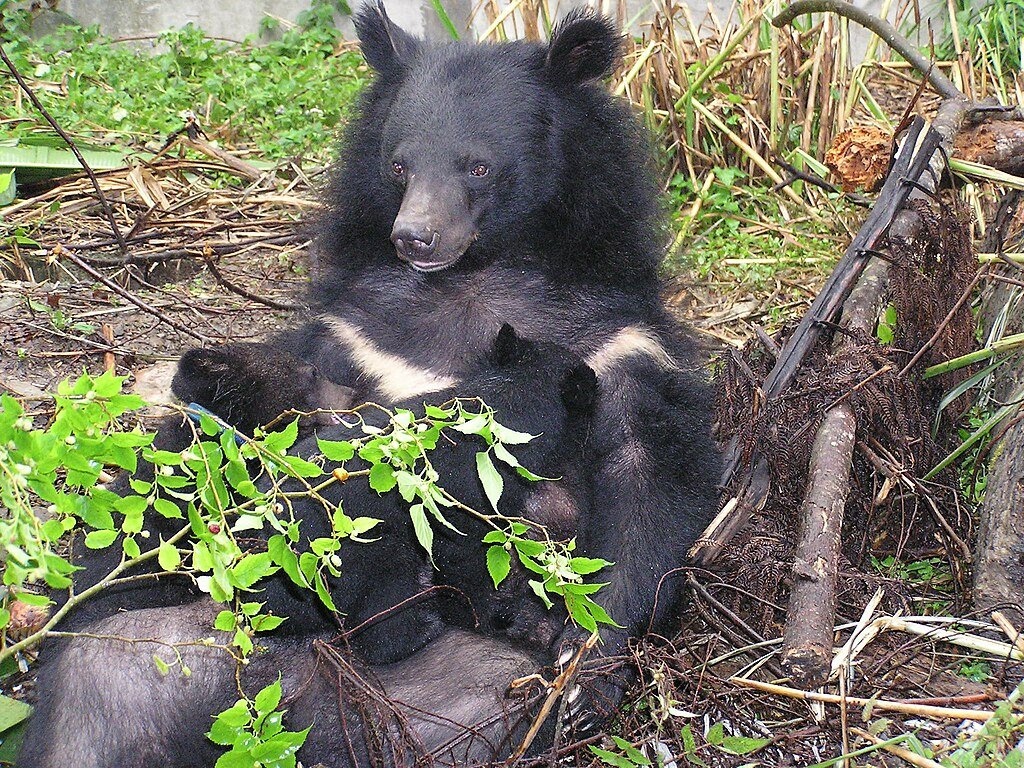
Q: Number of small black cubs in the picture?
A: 2